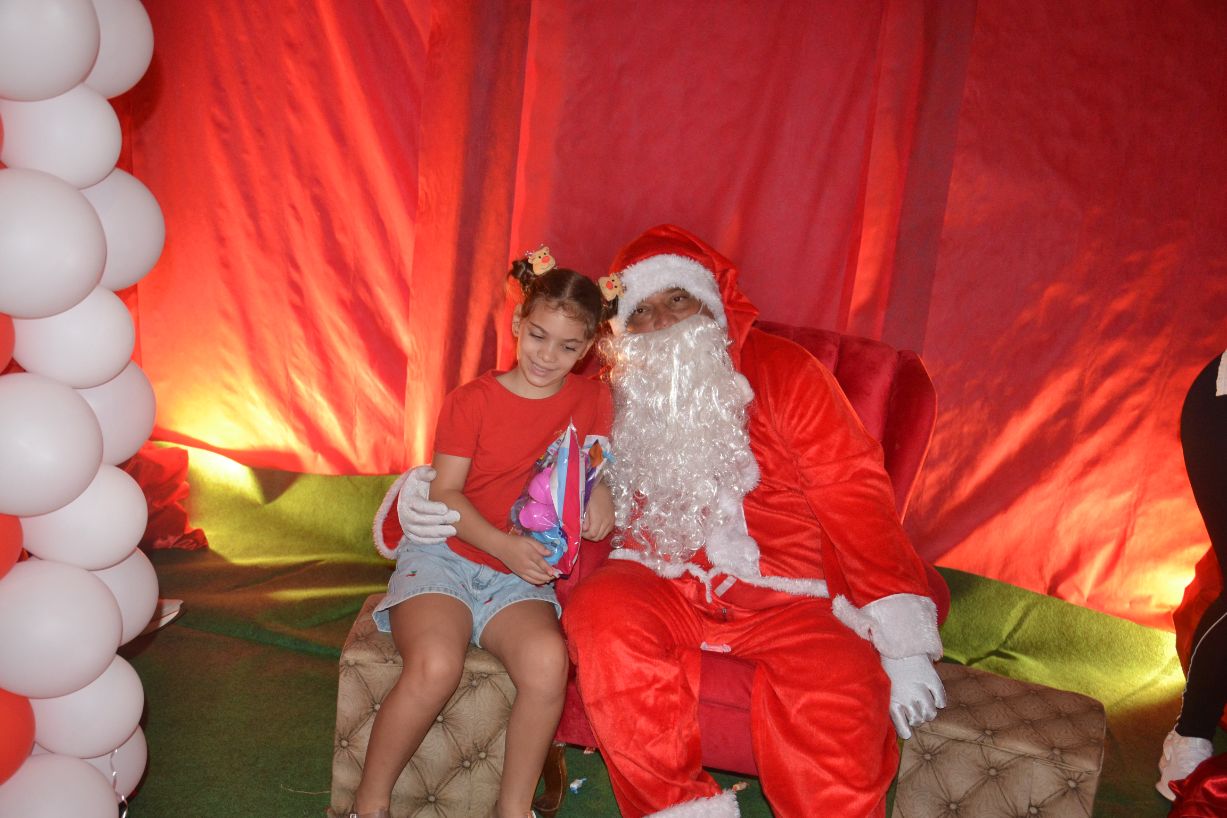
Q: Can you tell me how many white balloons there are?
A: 14